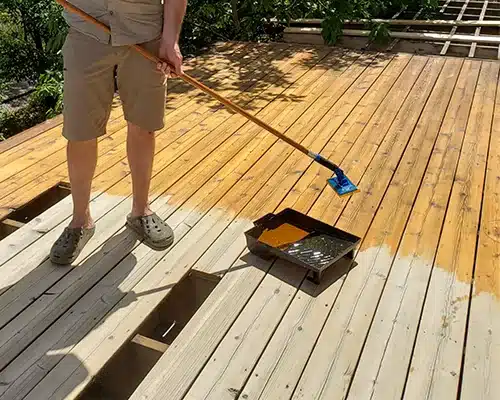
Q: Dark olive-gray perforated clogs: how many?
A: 2